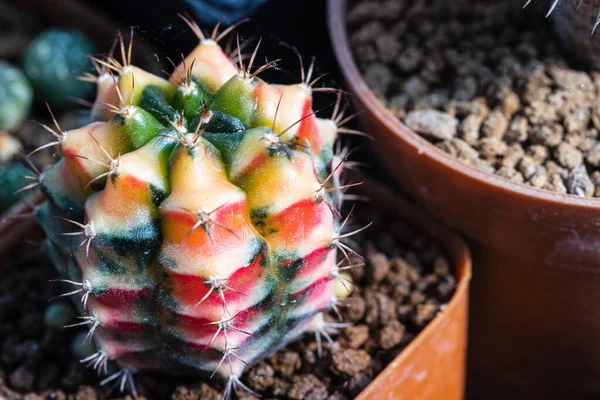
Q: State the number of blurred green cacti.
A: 3